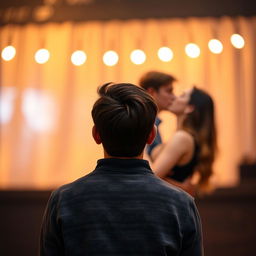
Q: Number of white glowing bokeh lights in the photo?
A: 9